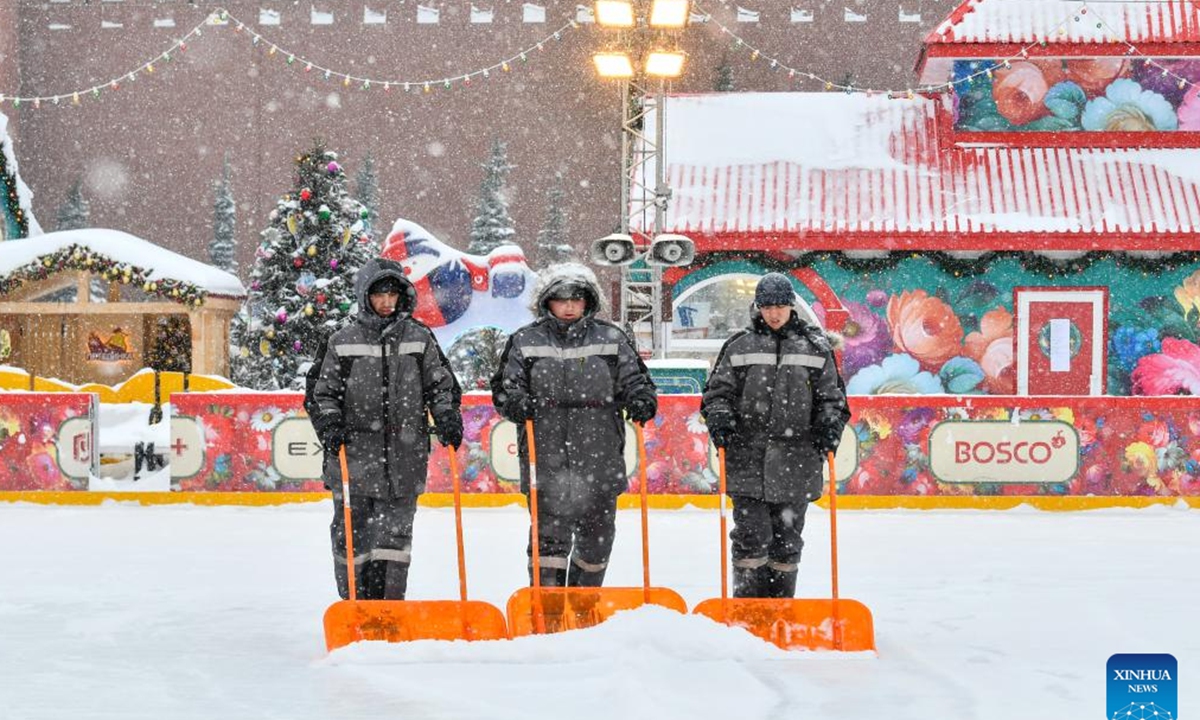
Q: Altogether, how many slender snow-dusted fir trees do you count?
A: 5